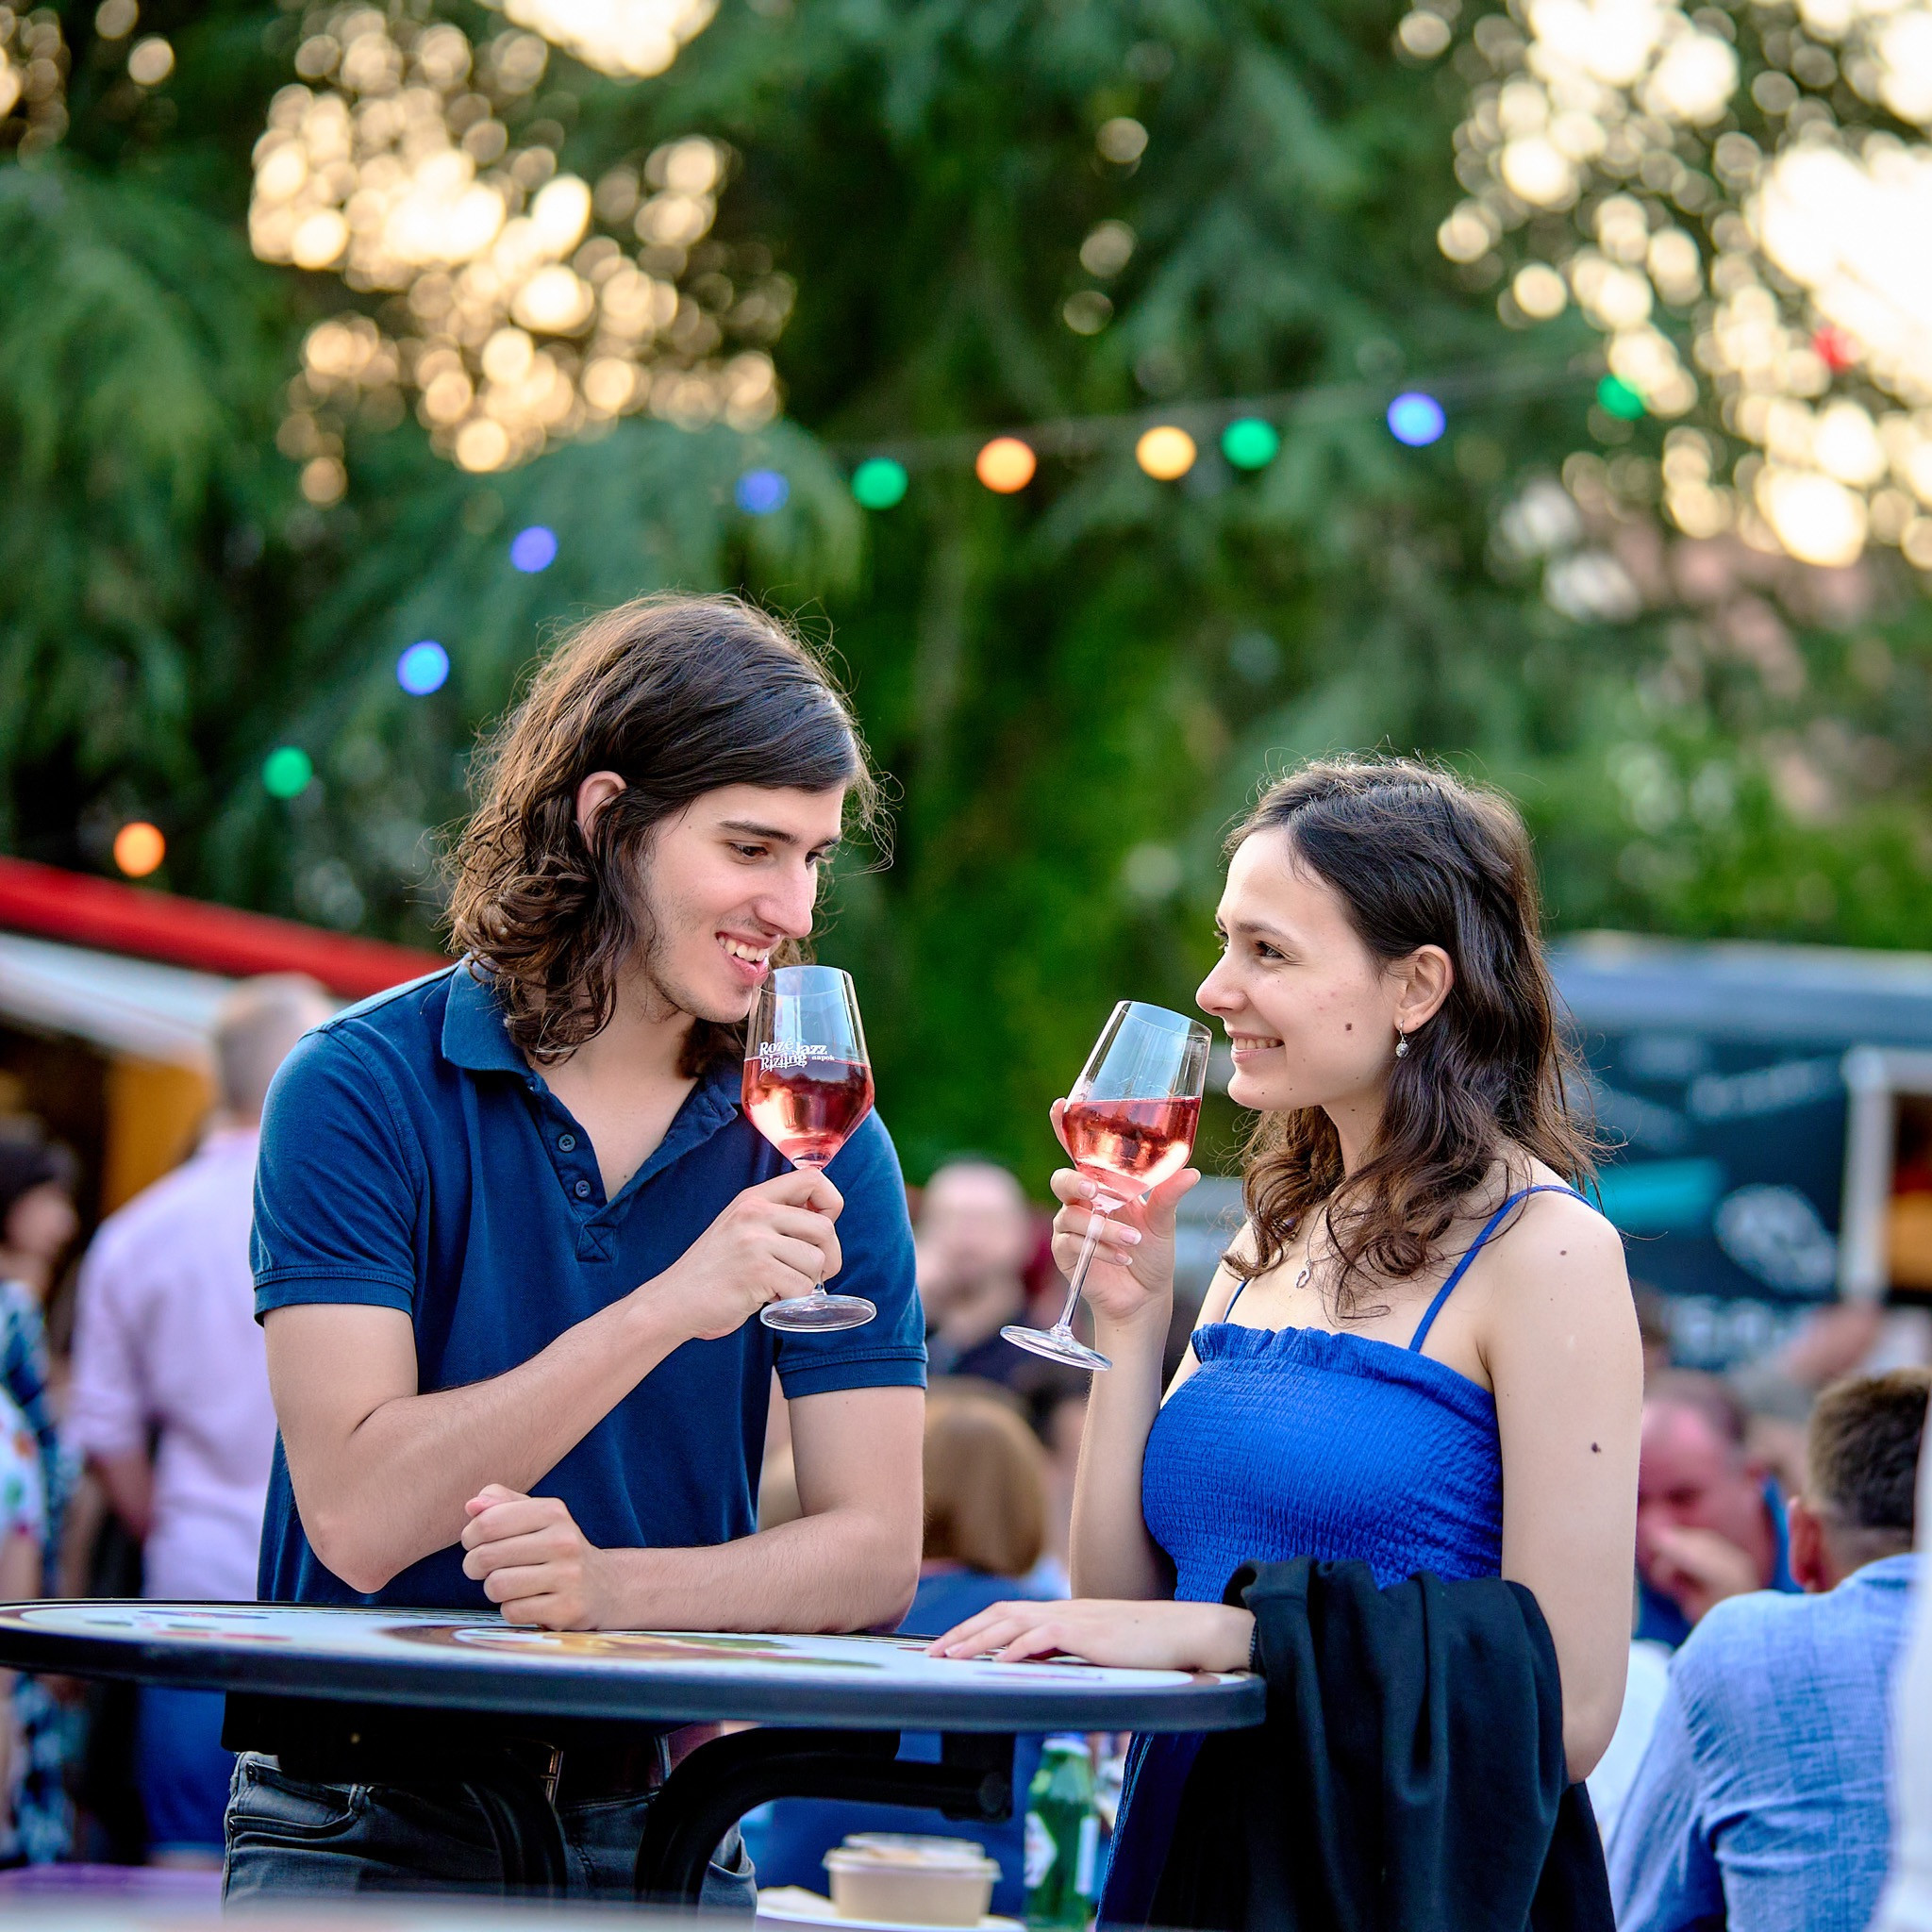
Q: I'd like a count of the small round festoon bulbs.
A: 12